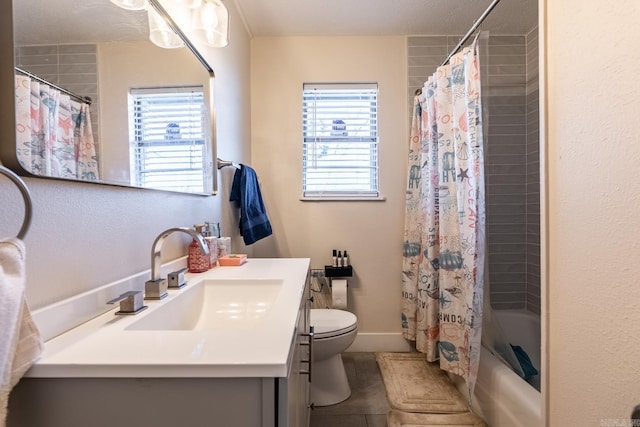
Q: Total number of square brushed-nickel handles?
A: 2